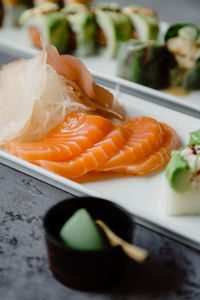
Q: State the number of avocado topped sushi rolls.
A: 4